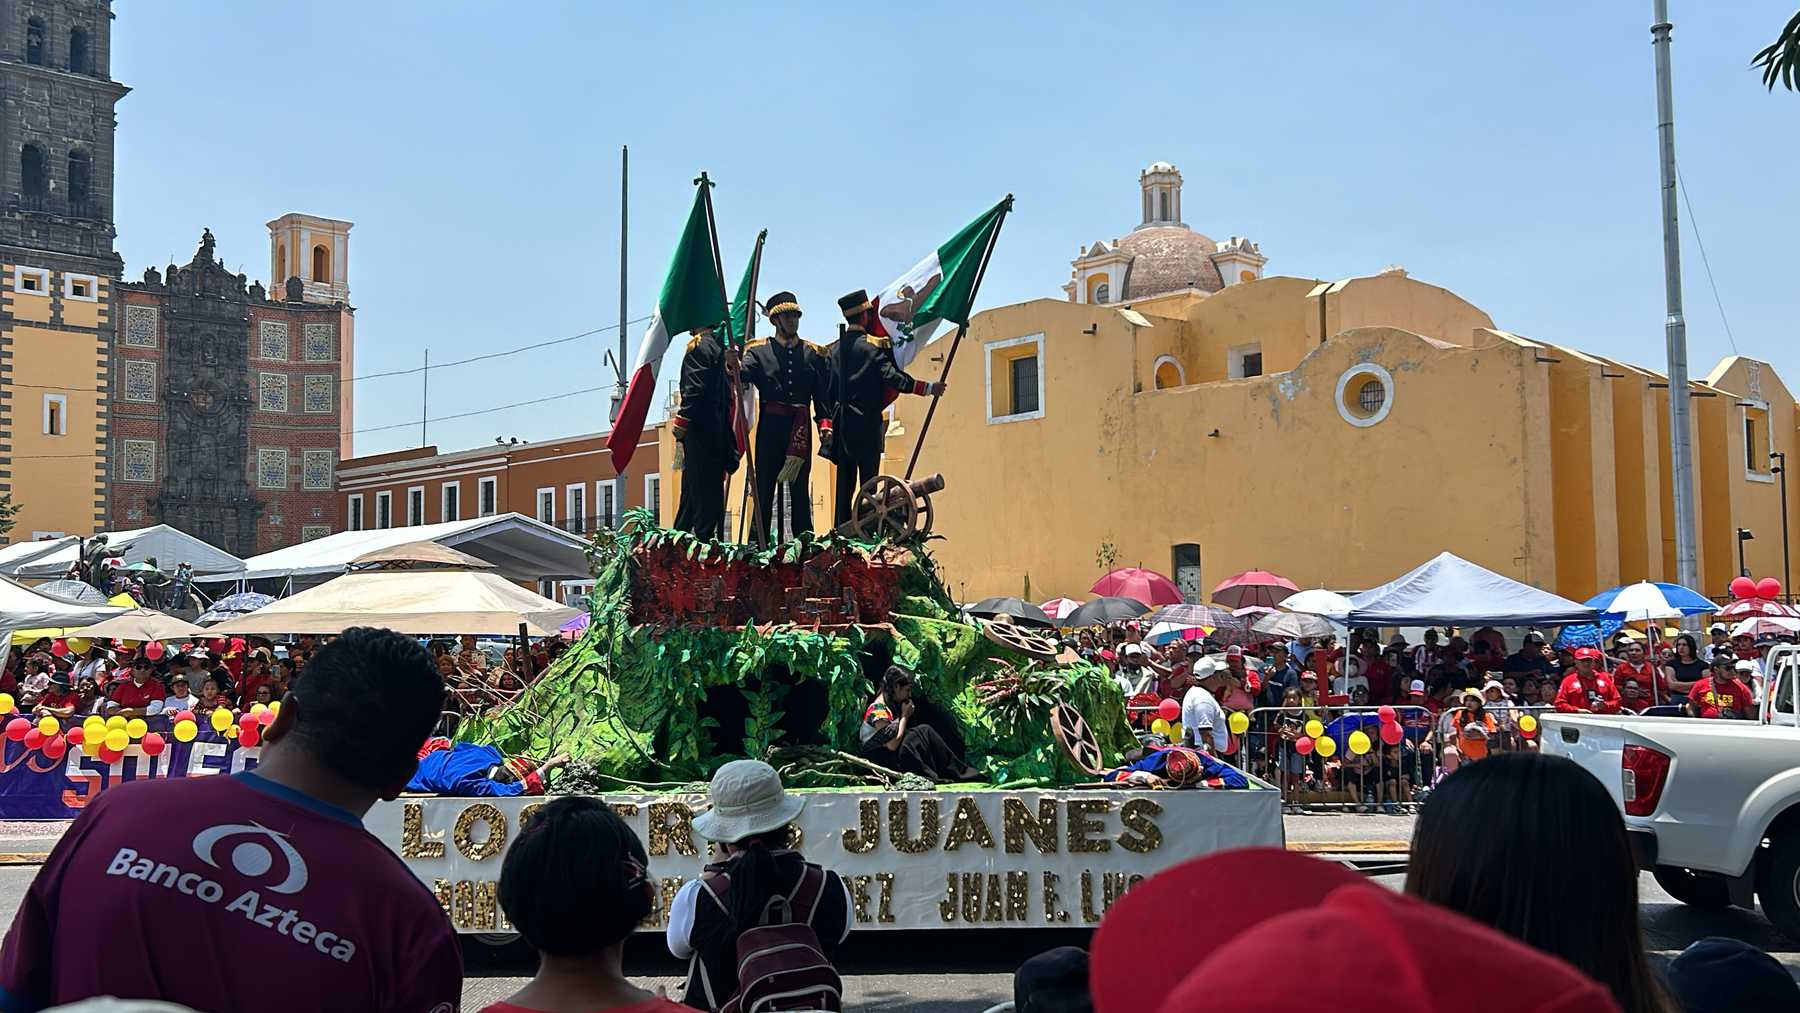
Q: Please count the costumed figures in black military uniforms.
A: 3